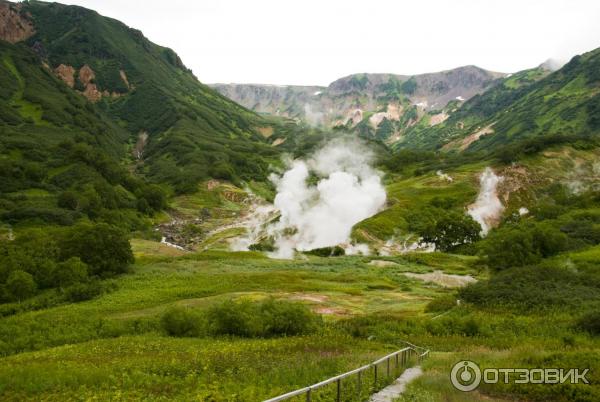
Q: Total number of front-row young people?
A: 0